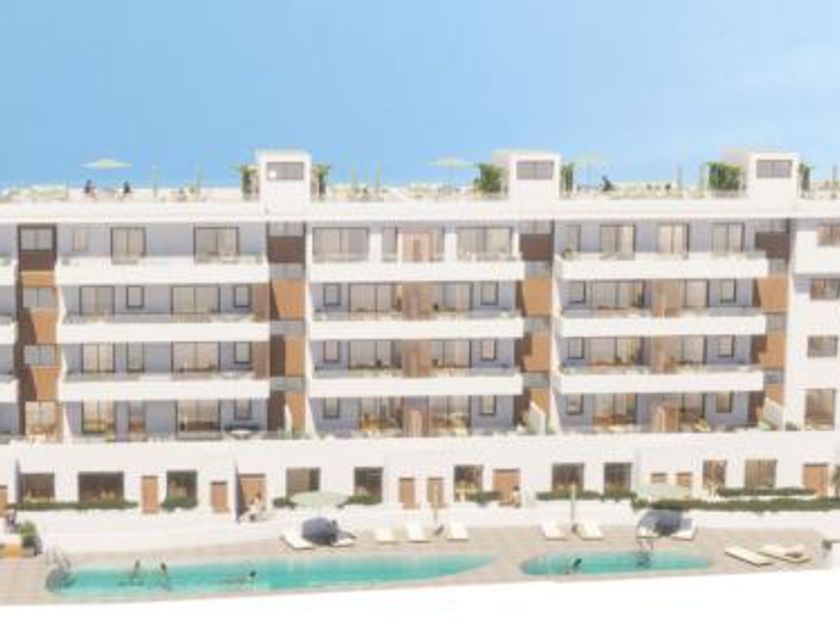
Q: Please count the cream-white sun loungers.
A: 11